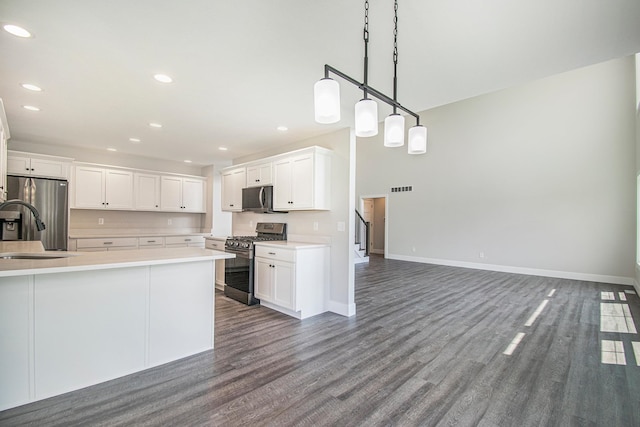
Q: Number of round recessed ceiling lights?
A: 10